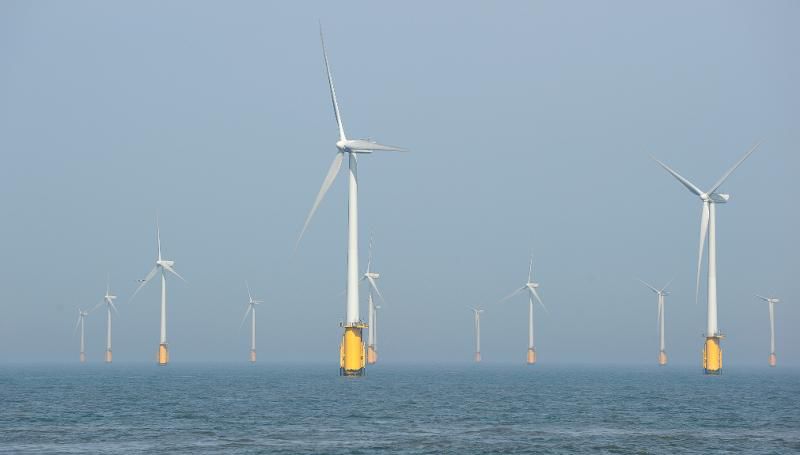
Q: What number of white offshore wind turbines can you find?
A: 12